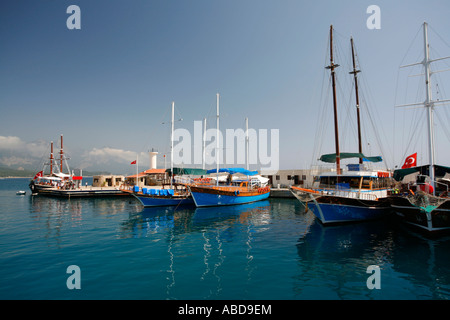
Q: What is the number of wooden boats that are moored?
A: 5